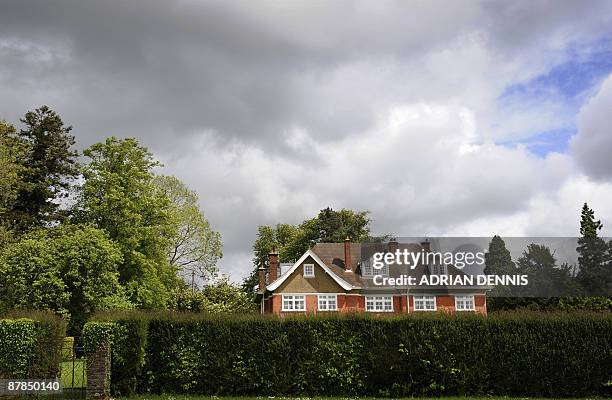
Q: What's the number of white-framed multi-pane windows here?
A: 8